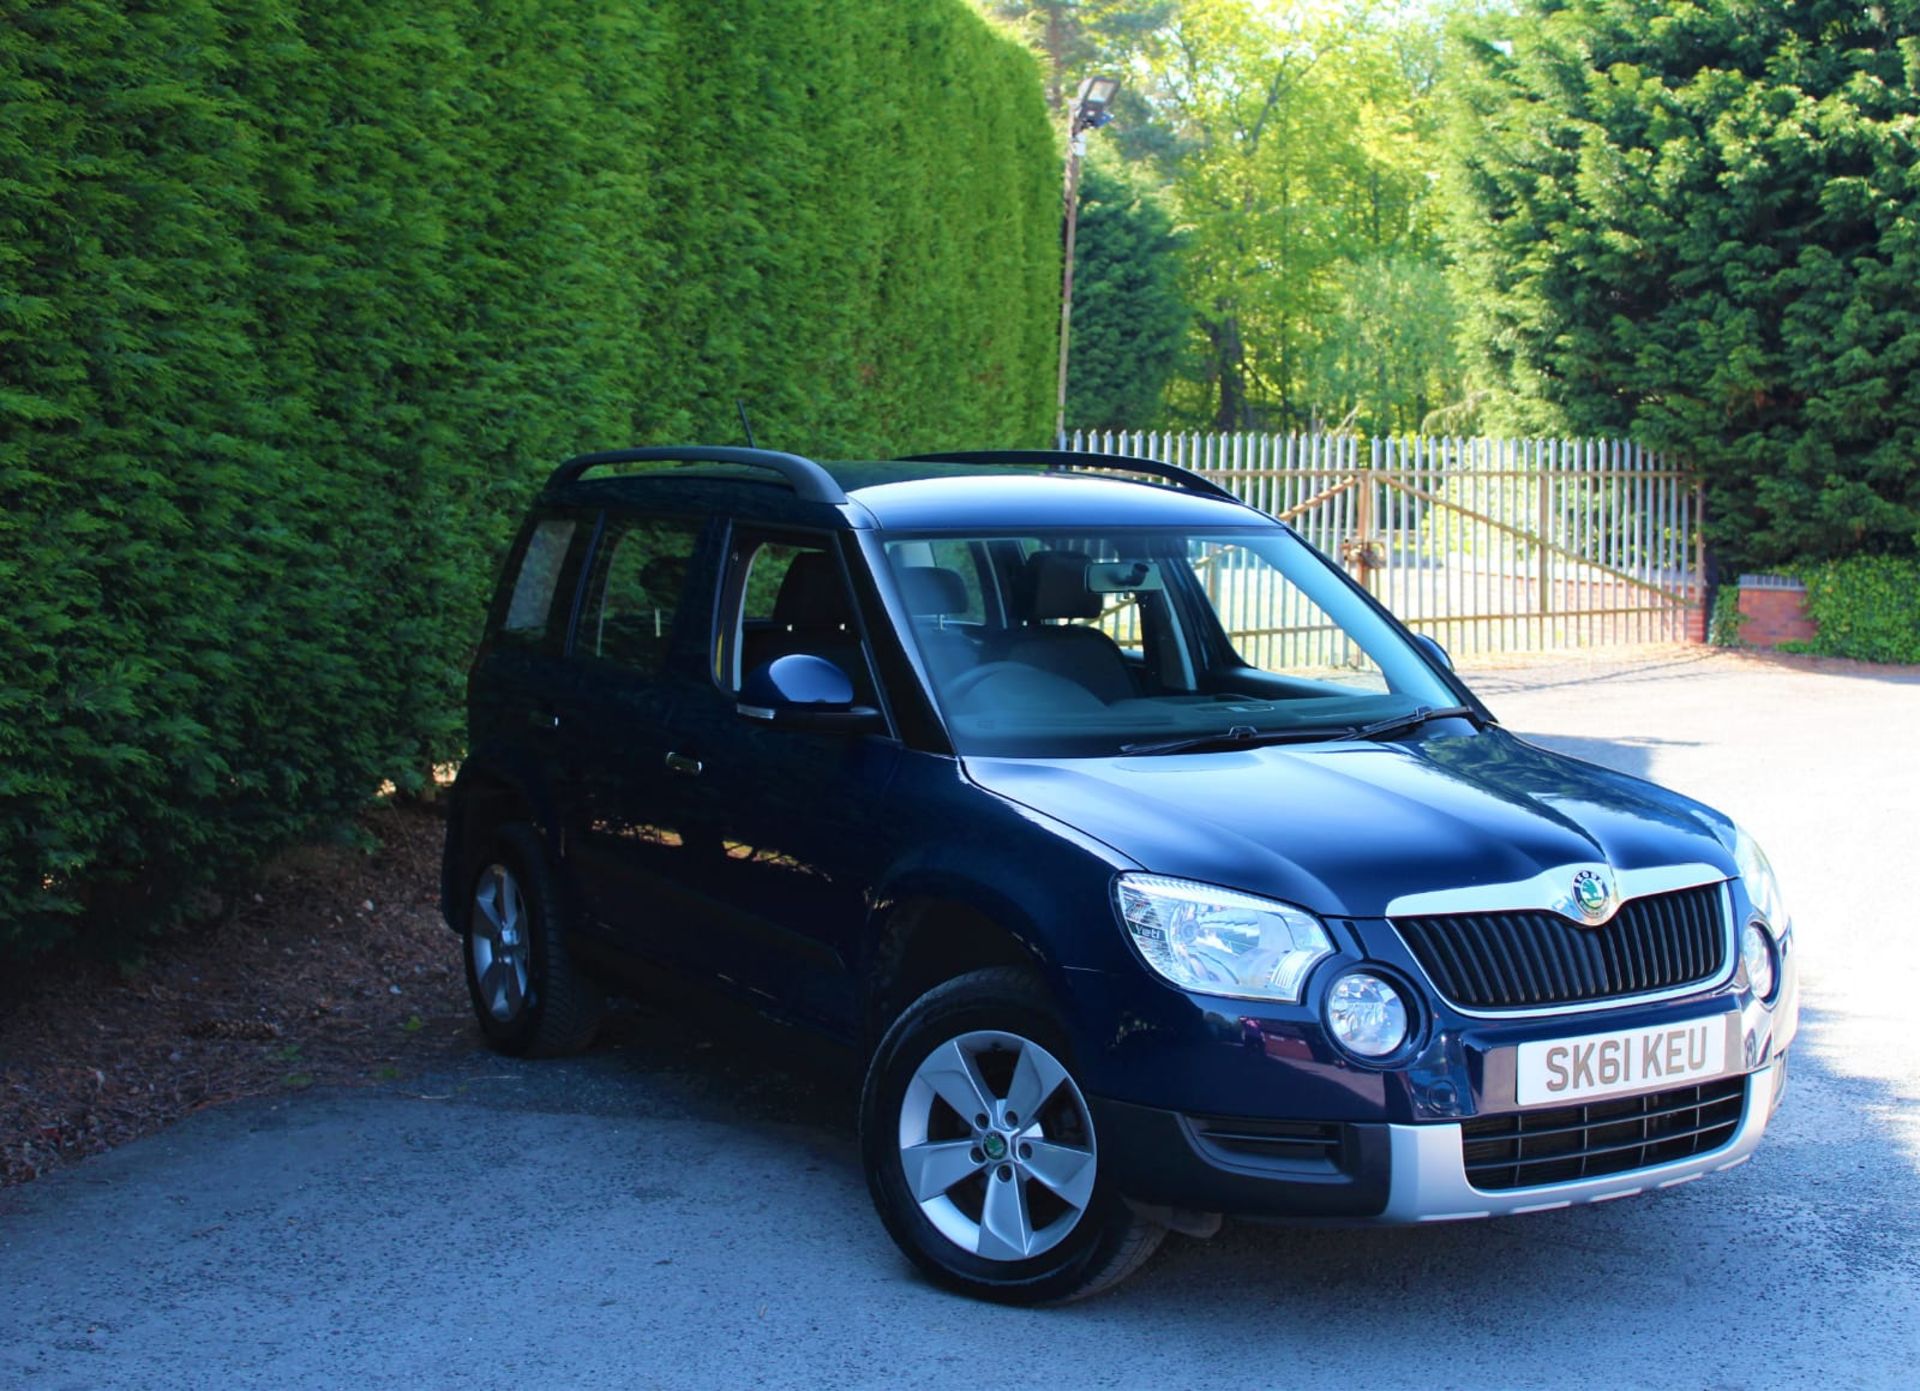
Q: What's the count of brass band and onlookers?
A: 0